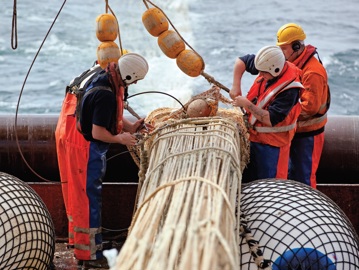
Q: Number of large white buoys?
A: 2